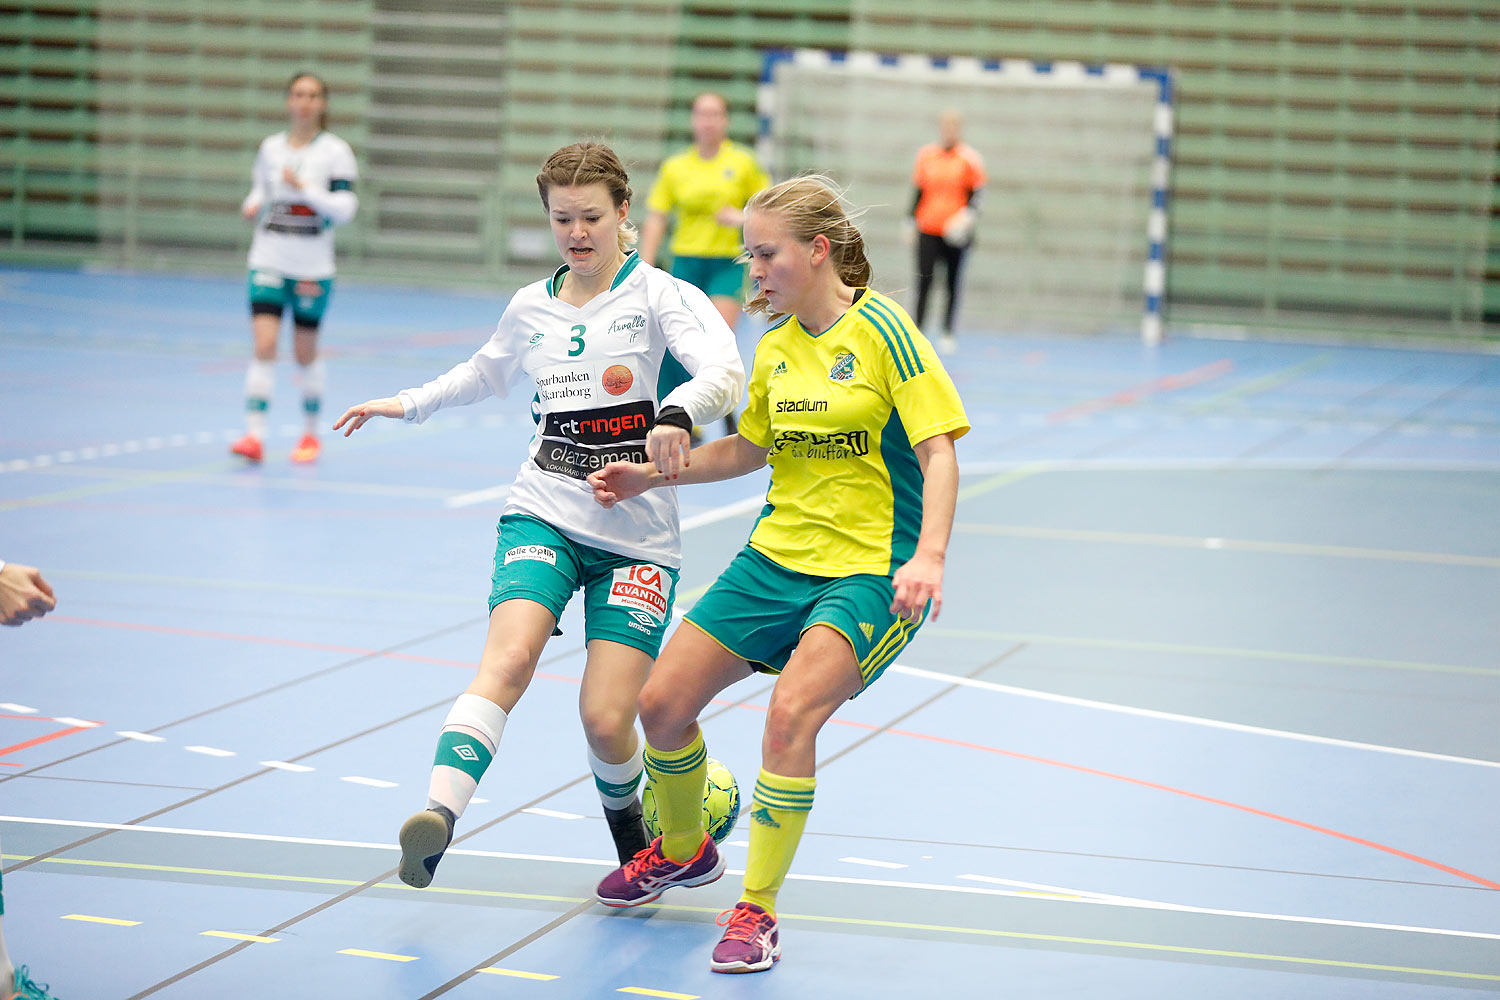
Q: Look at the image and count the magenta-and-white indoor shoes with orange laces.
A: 2